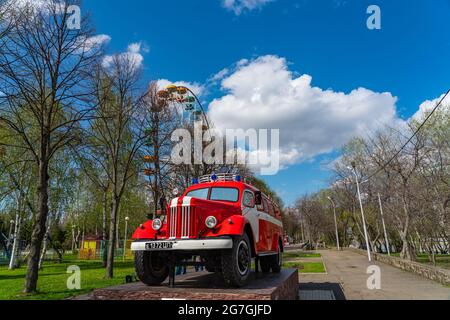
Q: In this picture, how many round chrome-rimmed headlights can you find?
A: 2